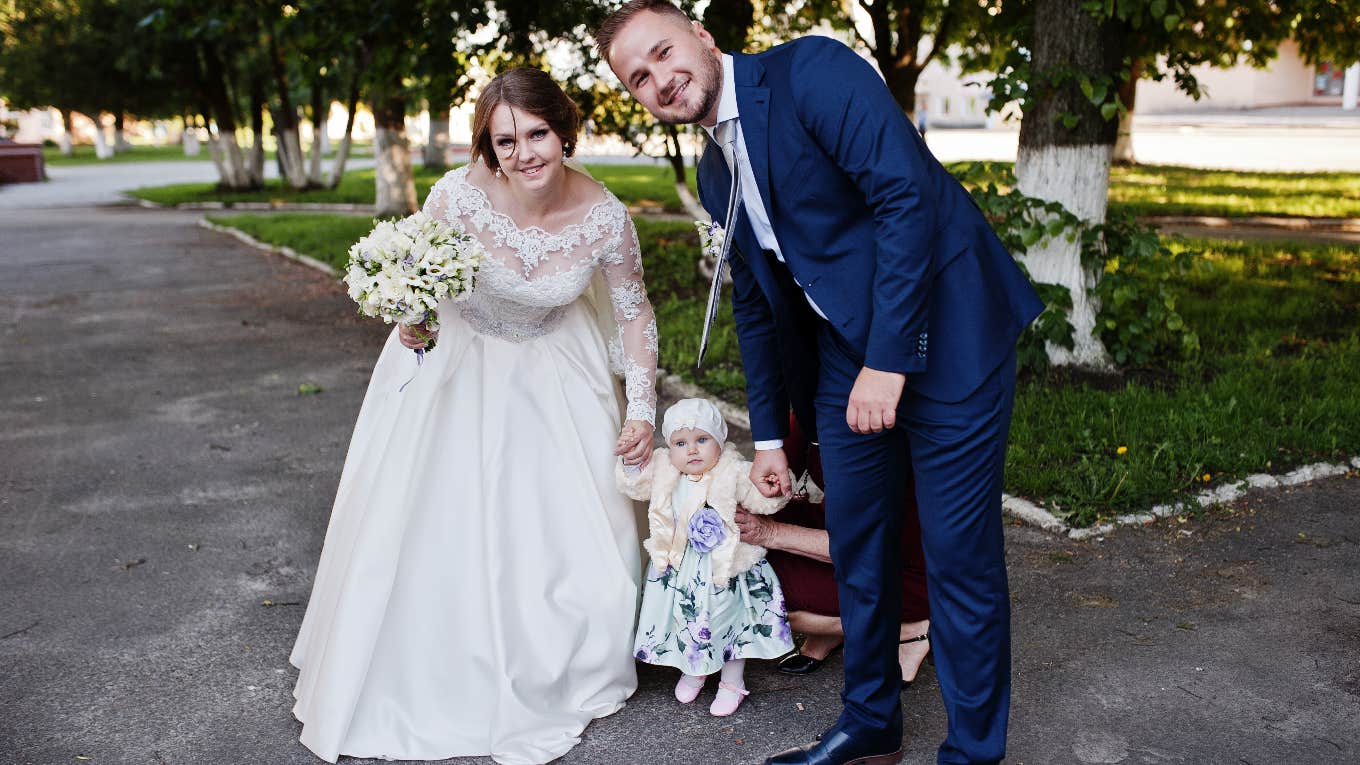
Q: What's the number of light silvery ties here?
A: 1